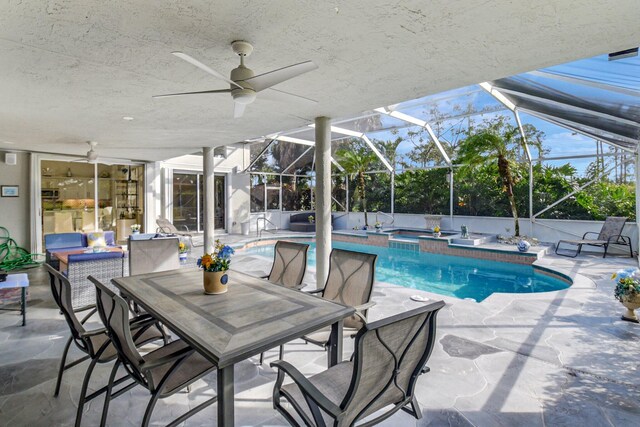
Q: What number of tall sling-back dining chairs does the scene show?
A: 6